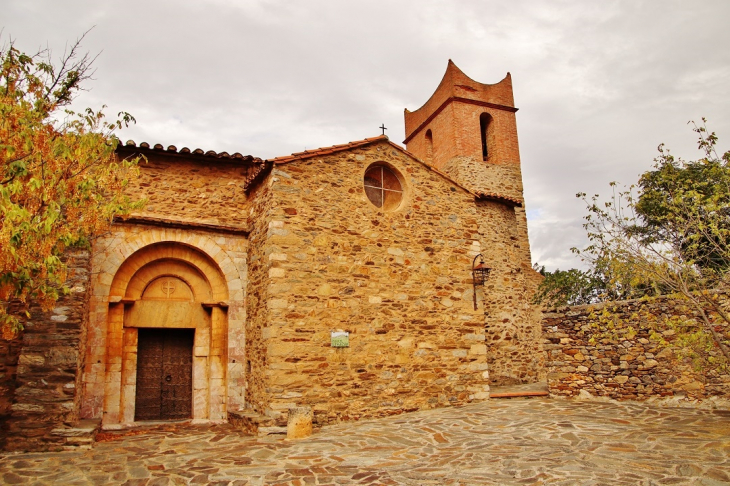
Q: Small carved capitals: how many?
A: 2